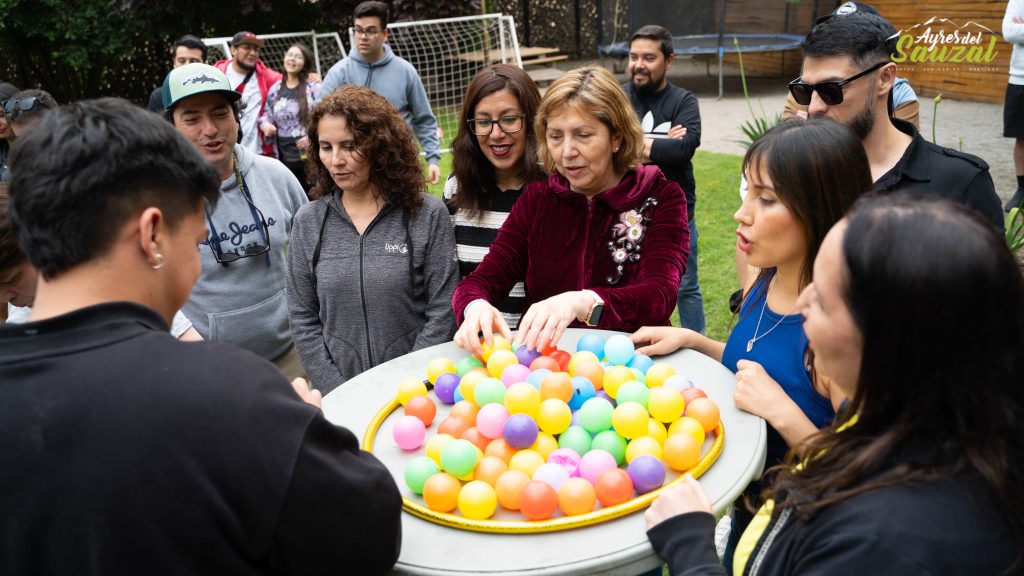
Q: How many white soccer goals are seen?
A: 2